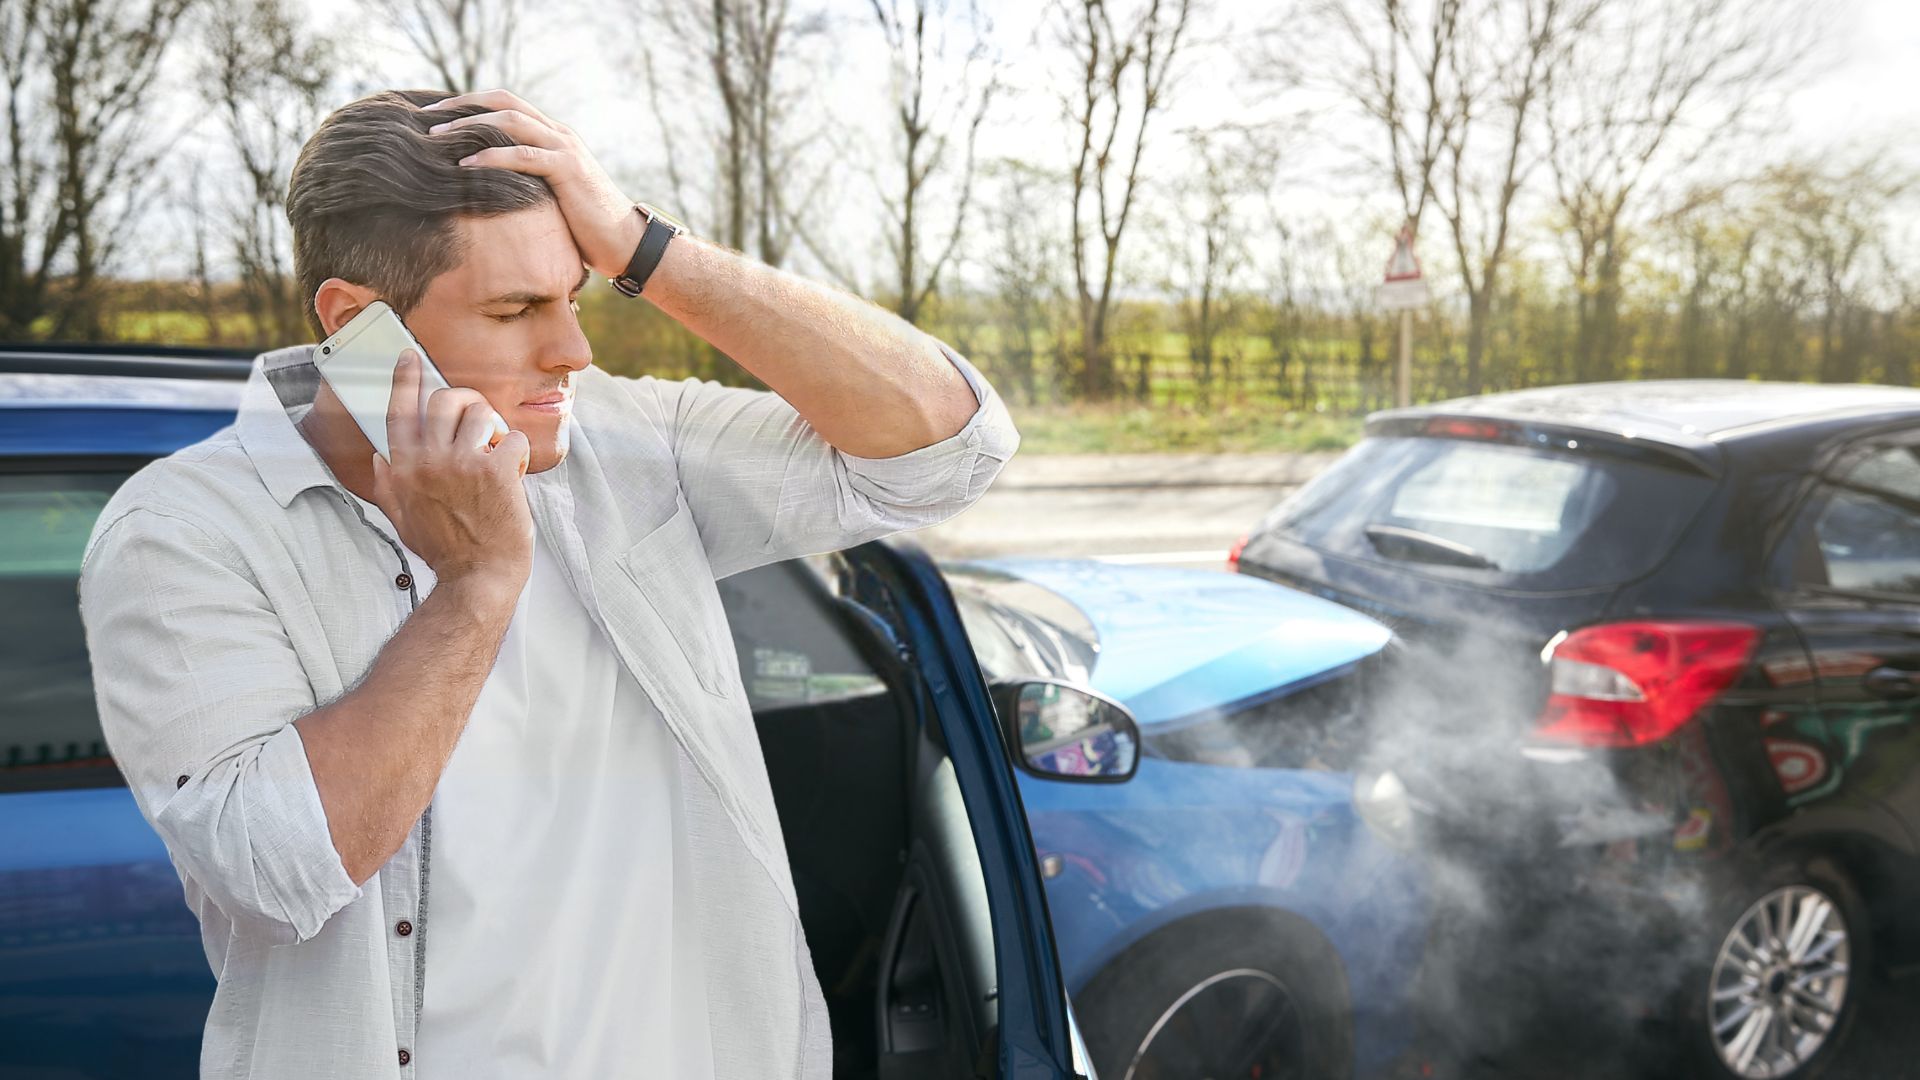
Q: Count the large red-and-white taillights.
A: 1